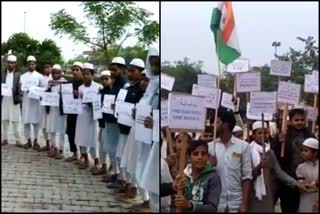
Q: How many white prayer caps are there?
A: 12